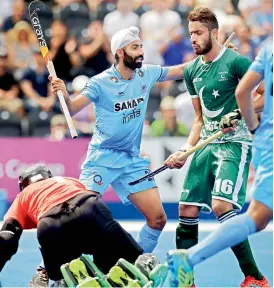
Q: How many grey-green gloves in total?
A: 1